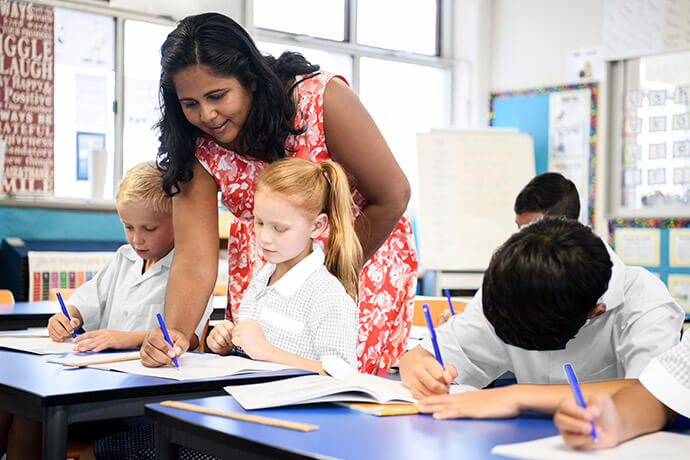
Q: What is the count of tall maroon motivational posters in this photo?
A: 1